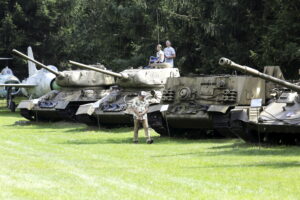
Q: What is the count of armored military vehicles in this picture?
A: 4